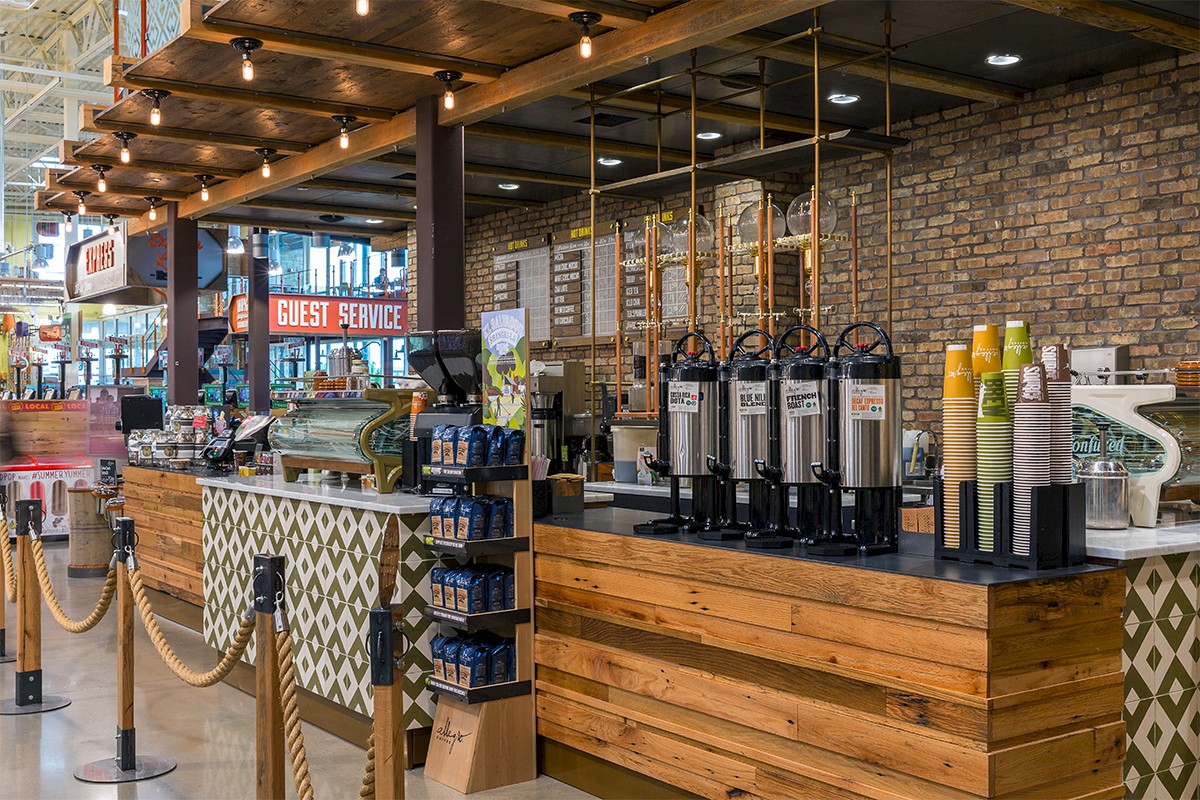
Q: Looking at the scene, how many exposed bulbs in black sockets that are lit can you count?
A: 14